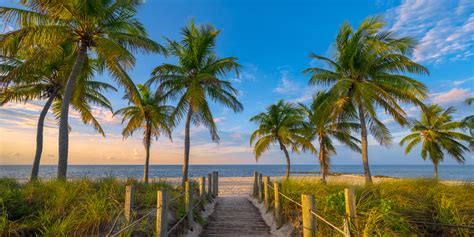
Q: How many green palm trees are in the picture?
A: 8